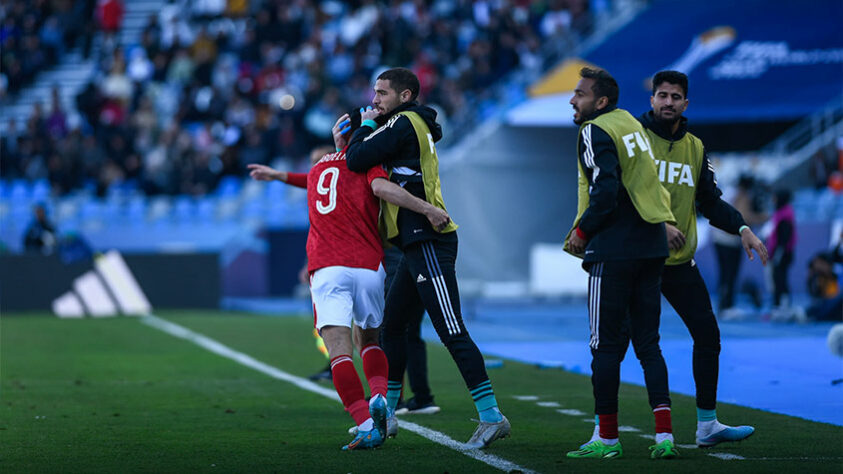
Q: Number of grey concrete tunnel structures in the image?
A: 1